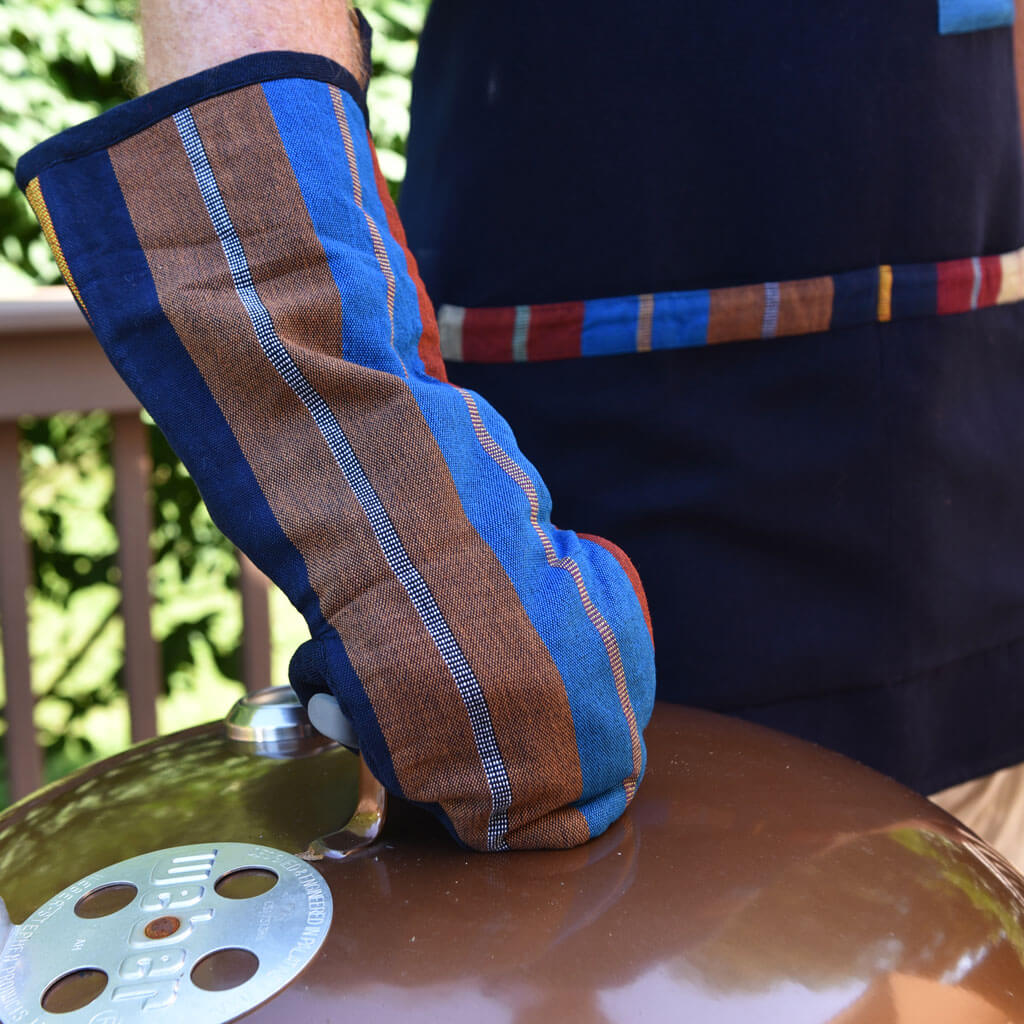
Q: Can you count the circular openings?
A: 4